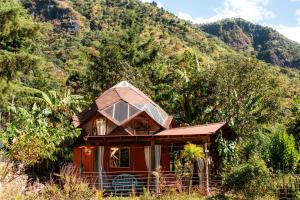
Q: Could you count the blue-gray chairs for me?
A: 1